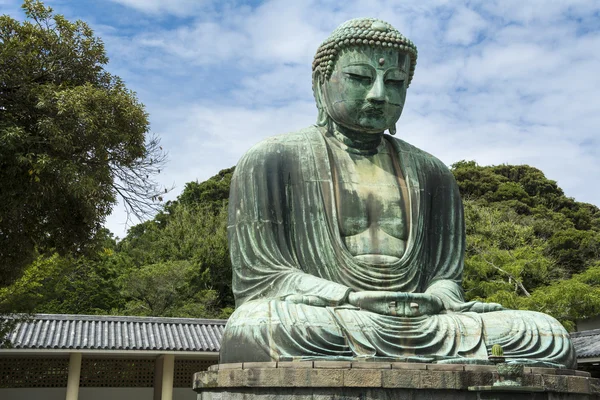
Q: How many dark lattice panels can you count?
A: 3